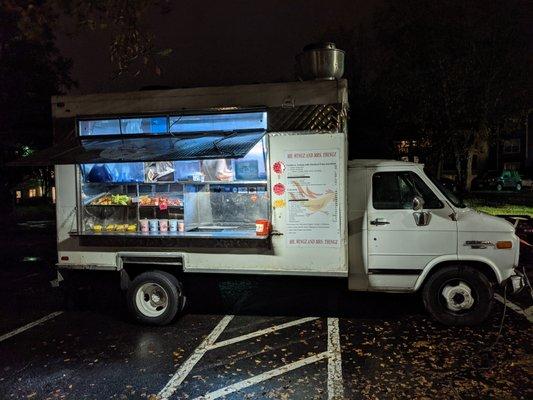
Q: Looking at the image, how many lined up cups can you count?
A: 5